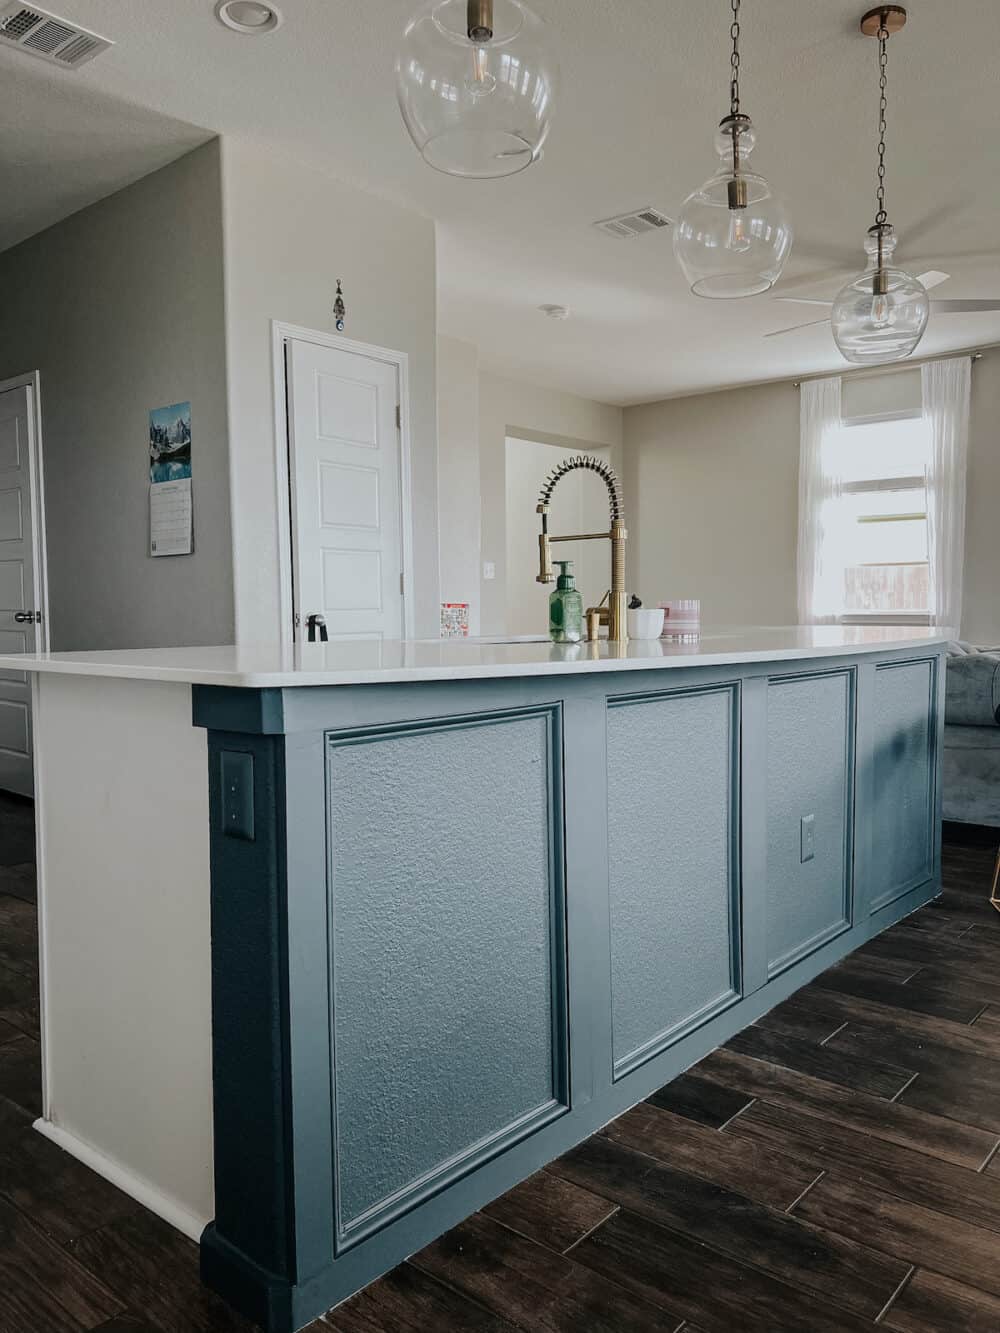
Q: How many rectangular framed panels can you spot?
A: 4